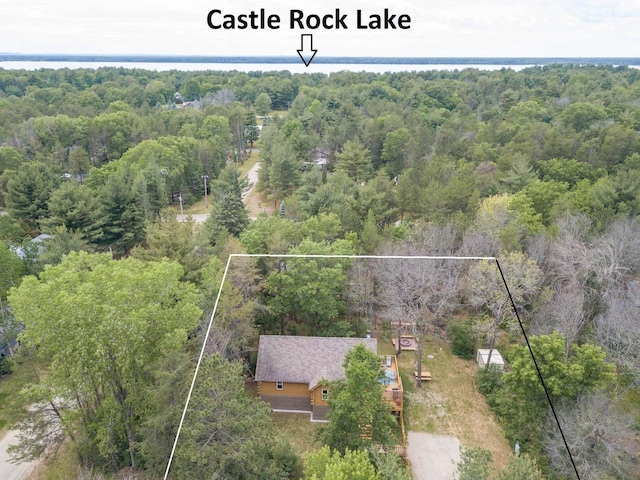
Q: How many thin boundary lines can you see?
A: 3